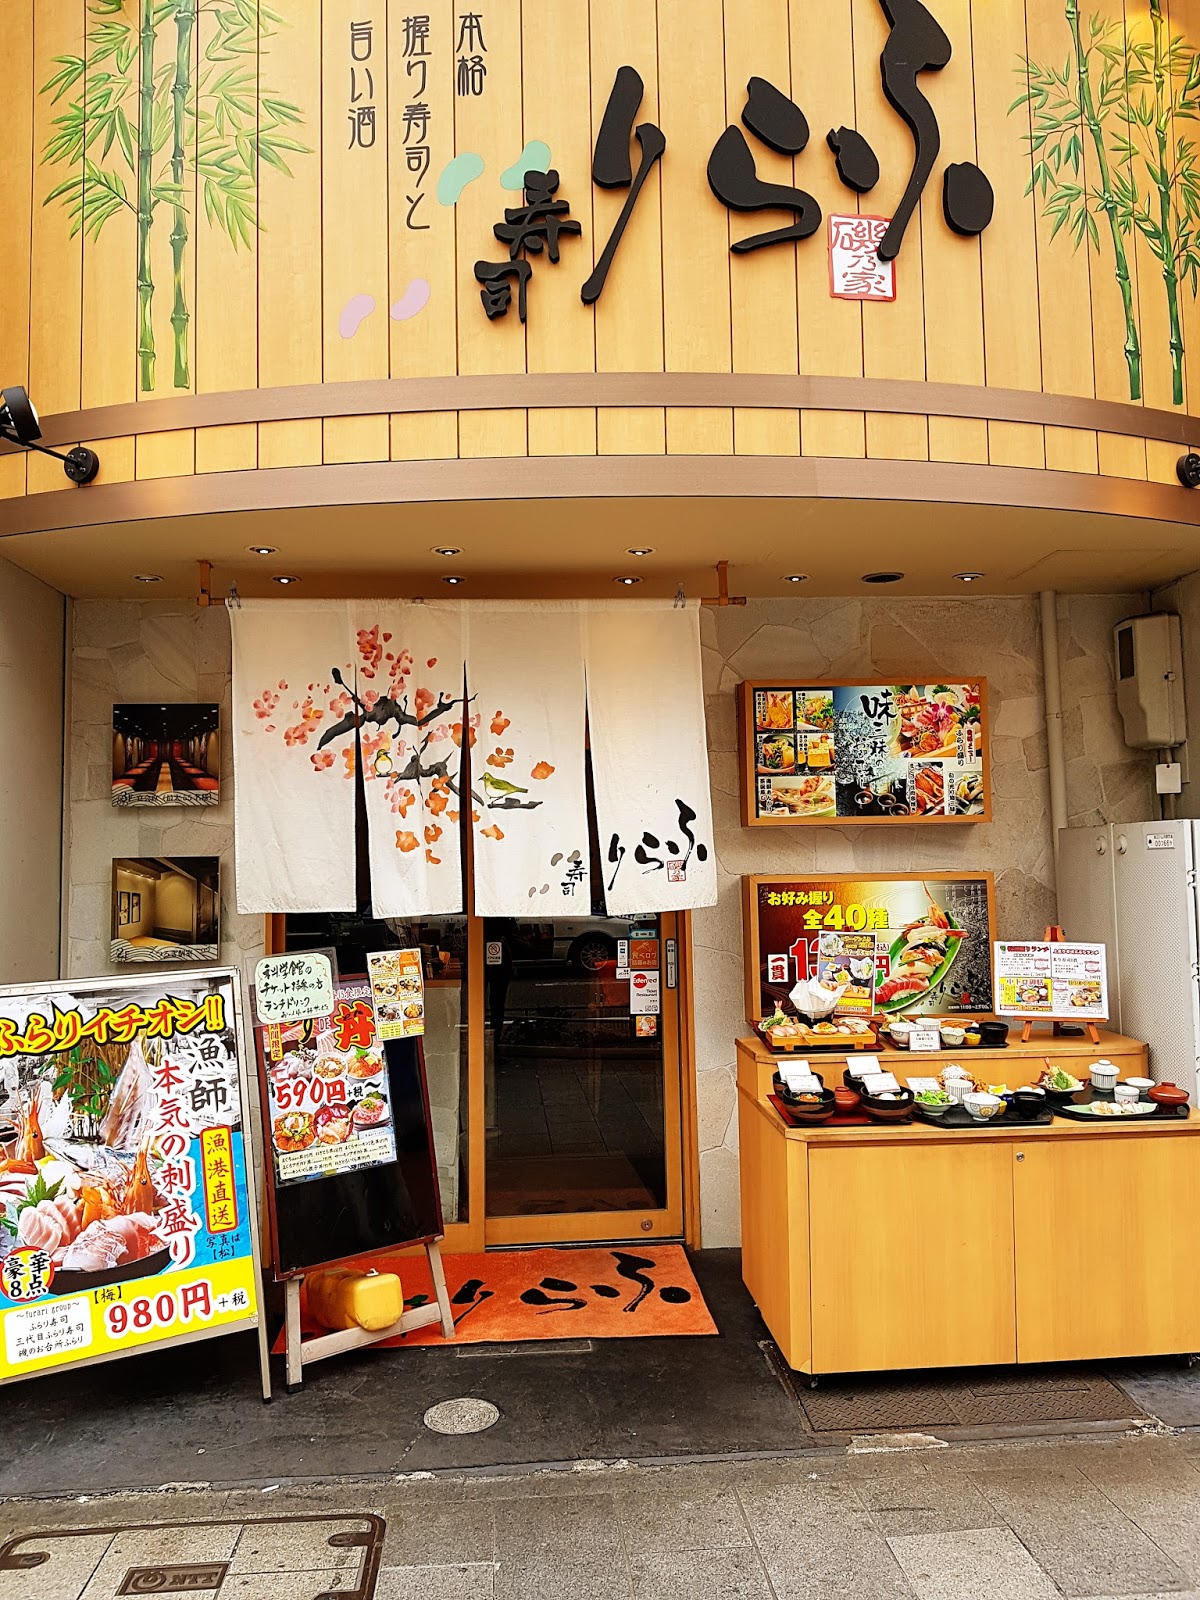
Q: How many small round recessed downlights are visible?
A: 9